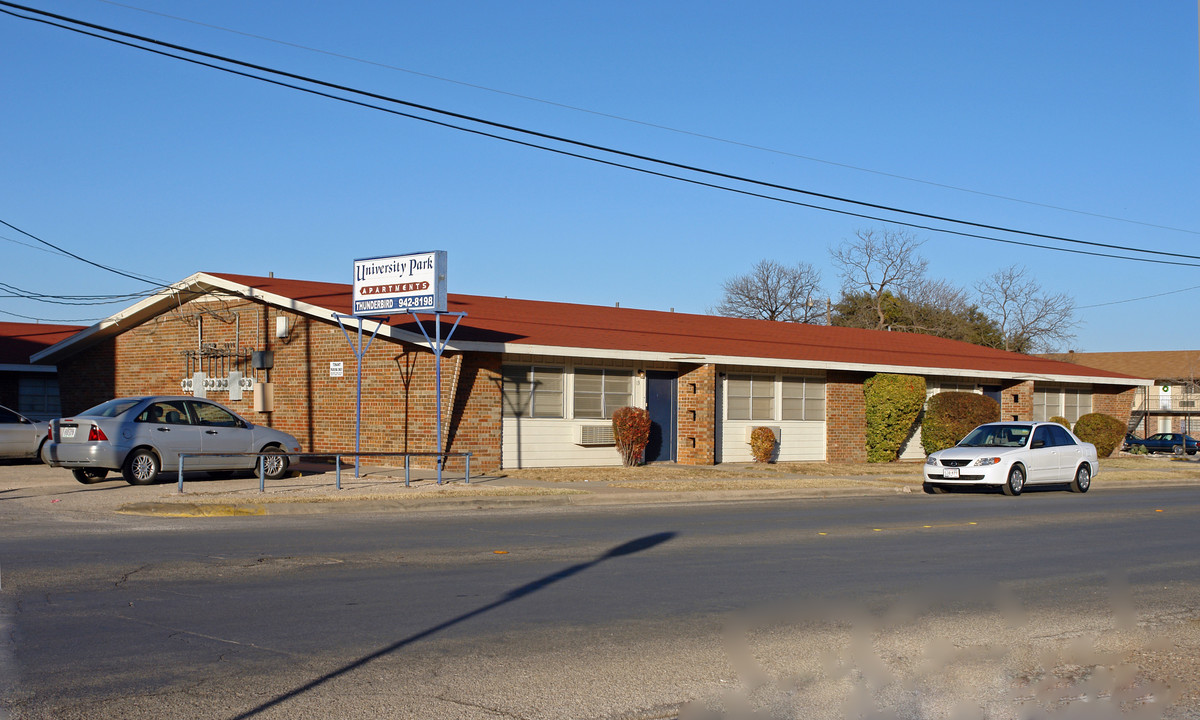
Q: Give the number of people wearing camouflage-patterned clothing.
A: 0